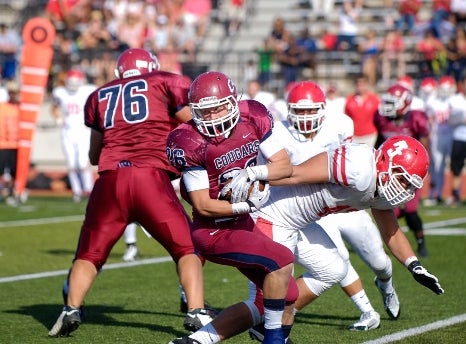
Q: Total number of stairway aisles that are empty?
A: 1